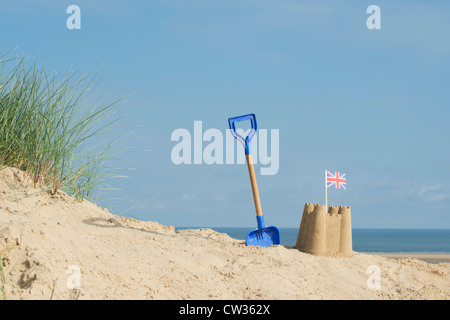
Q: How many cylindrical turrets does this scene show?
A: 4